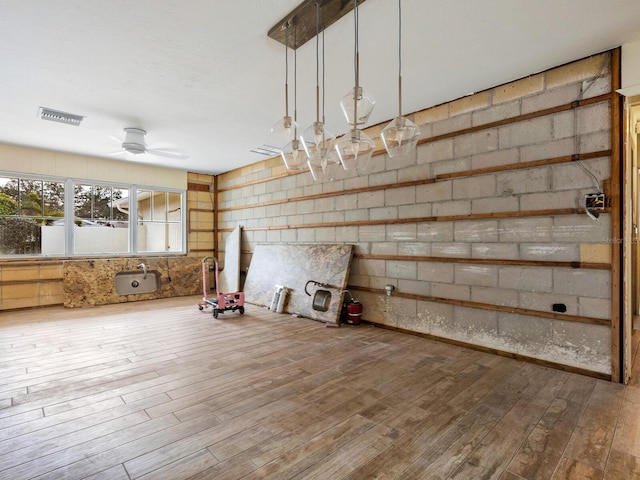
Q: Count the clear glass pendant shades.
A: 7